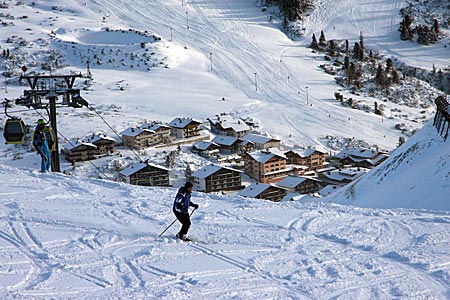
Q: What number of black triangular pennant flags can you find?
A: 0